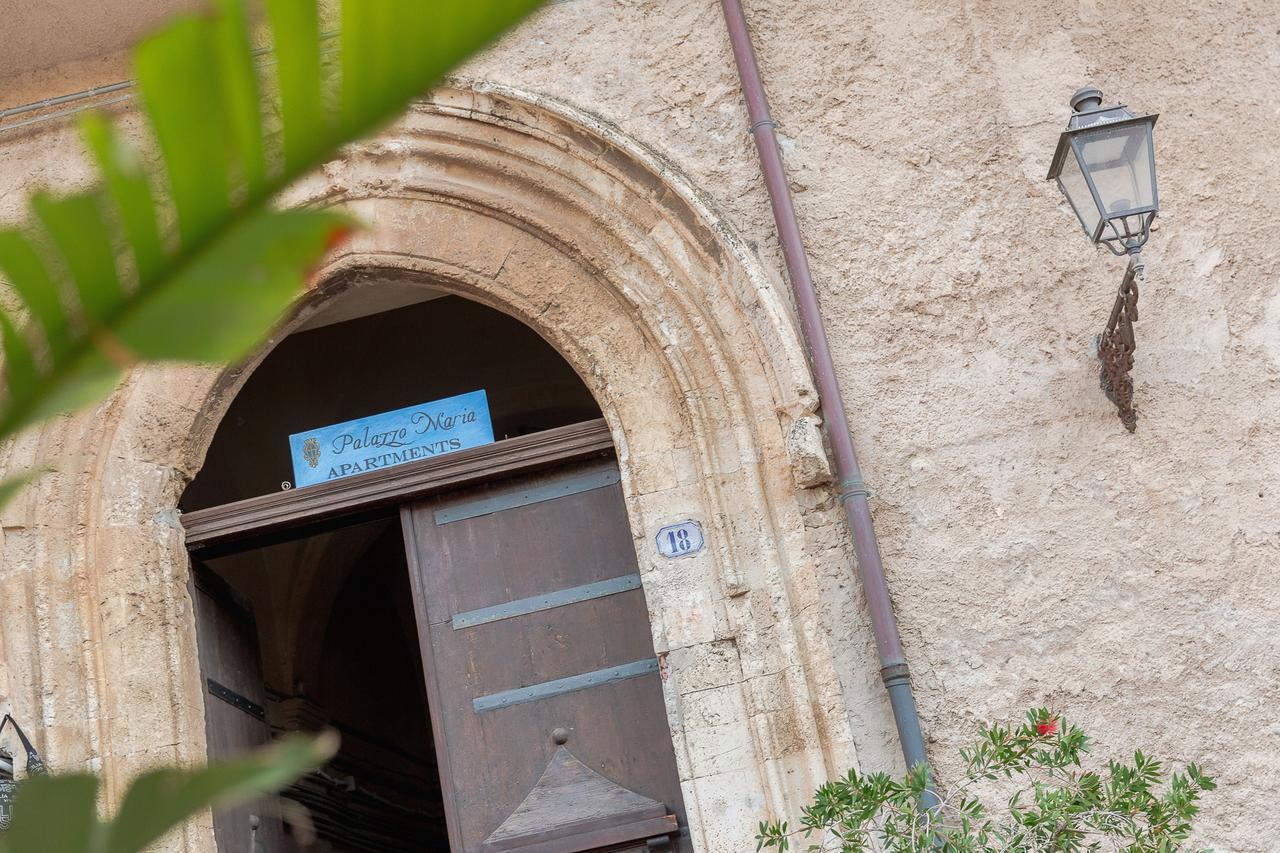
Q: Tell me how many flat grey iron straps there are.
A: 3